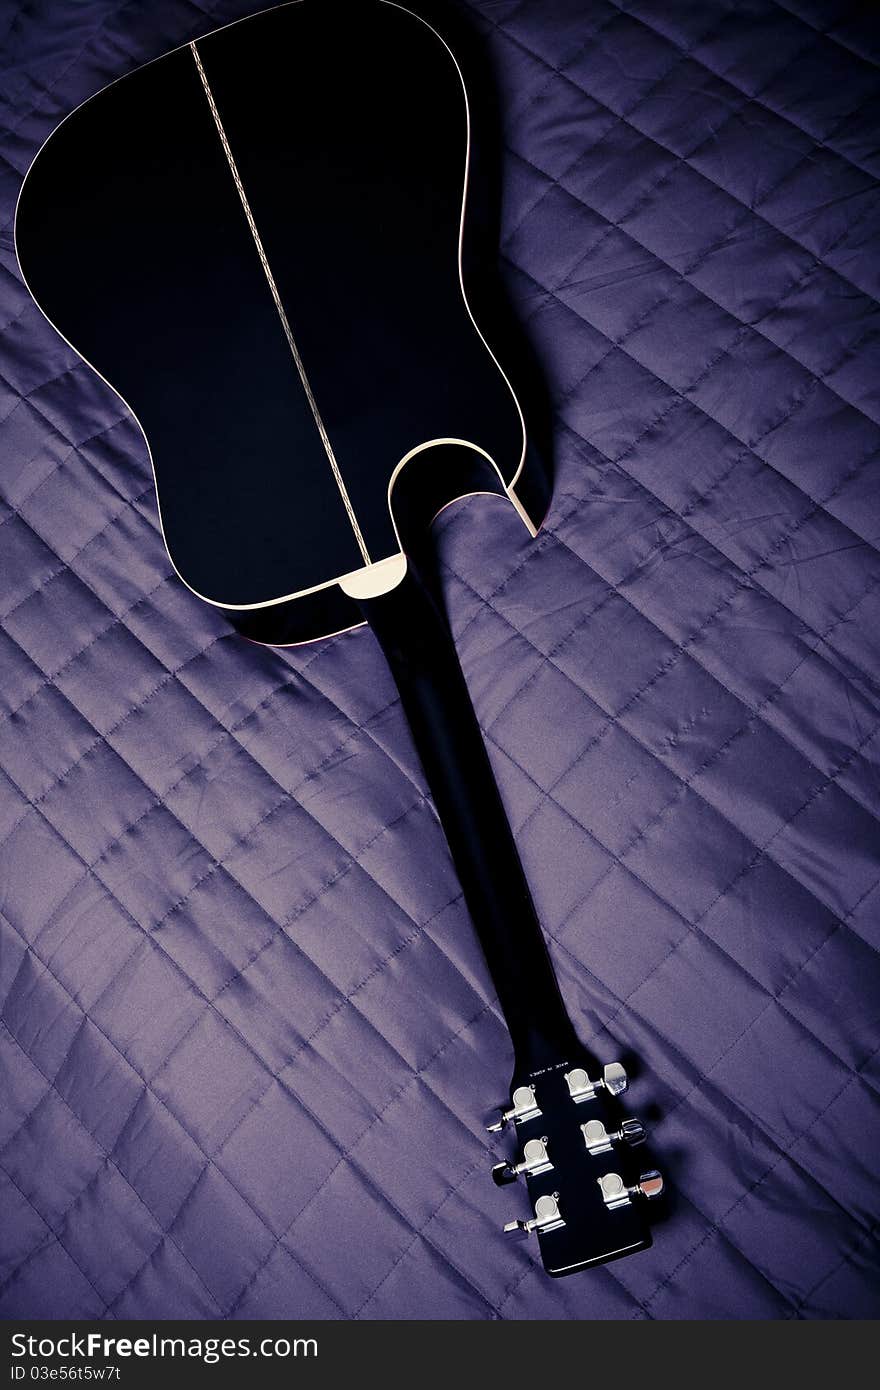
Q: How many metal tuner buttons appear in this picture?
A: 6